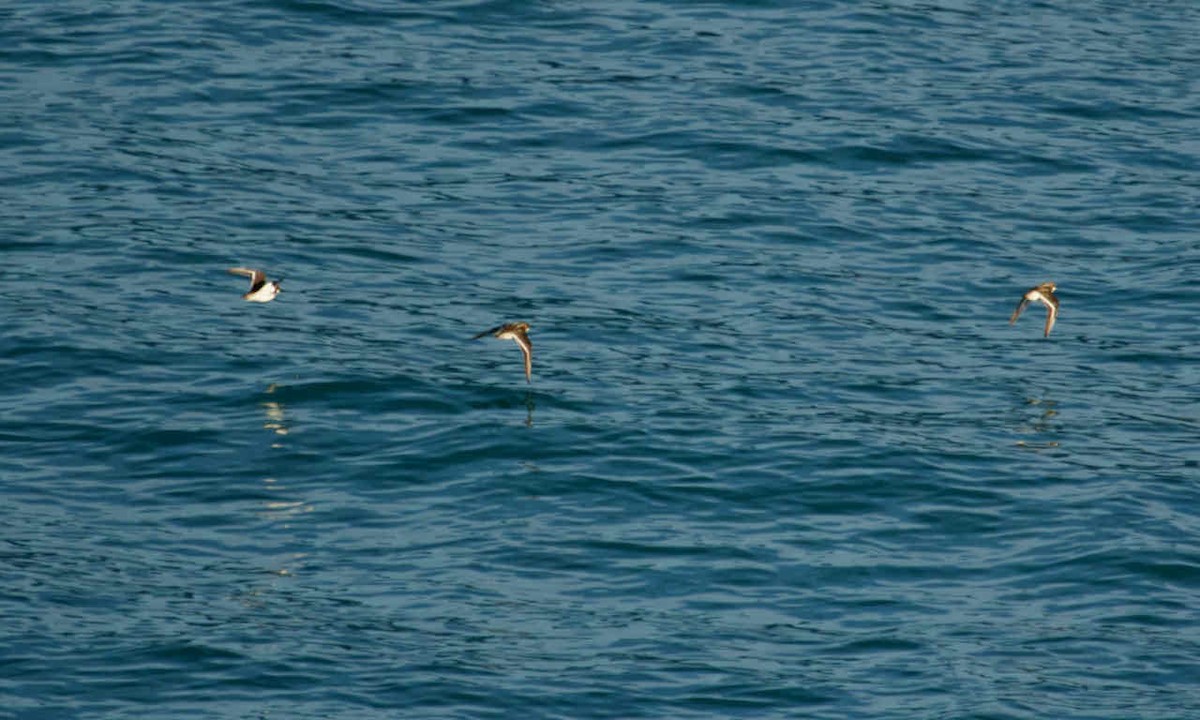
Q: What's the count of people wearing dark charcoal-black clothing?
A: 0